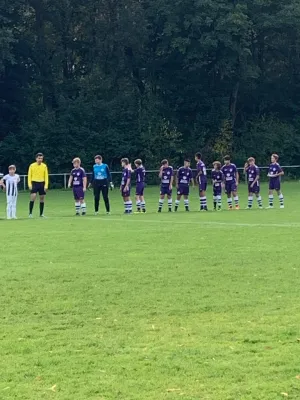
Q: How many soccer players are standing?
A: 12